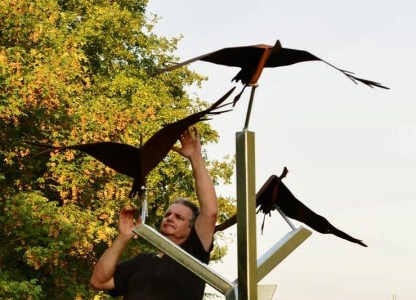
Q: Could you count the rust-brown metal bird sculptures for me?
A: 3